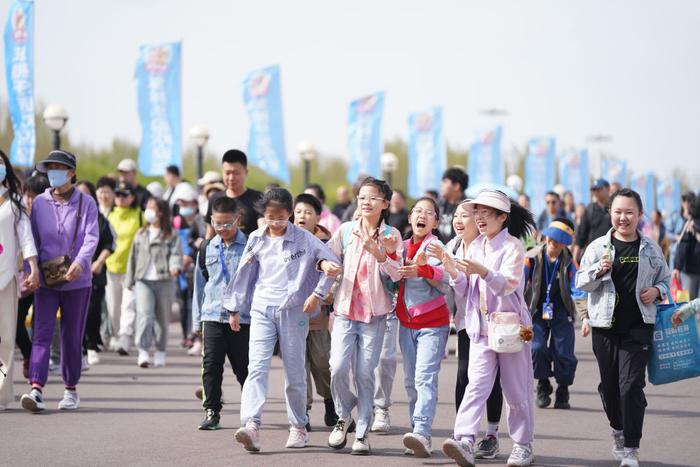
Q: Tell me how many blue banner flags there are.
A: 11